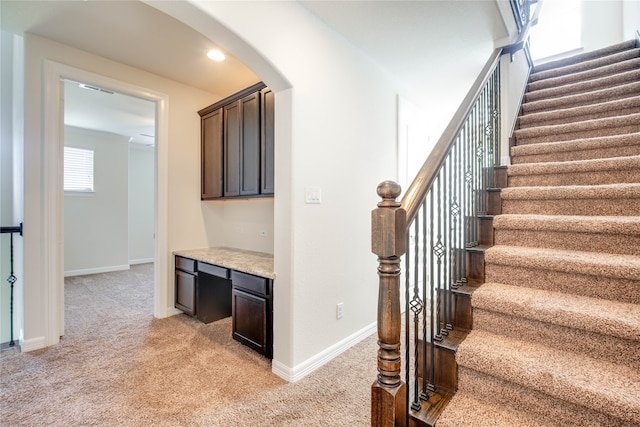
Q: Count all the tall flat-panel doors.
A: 4